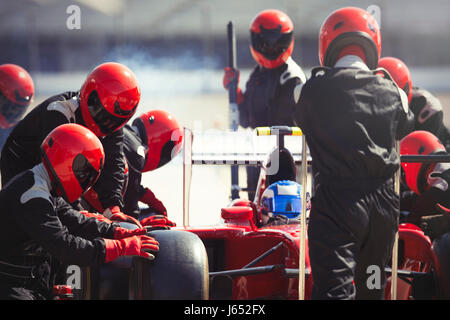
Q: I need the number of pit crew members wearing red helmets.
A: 8